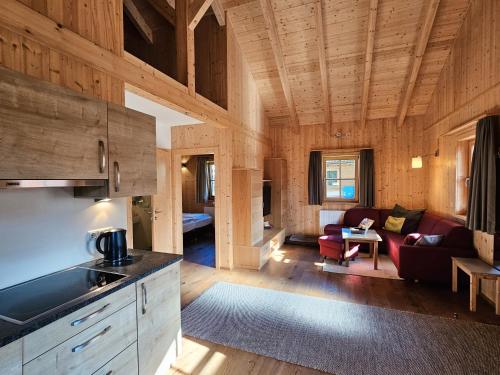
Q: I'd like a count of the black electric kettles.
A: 1